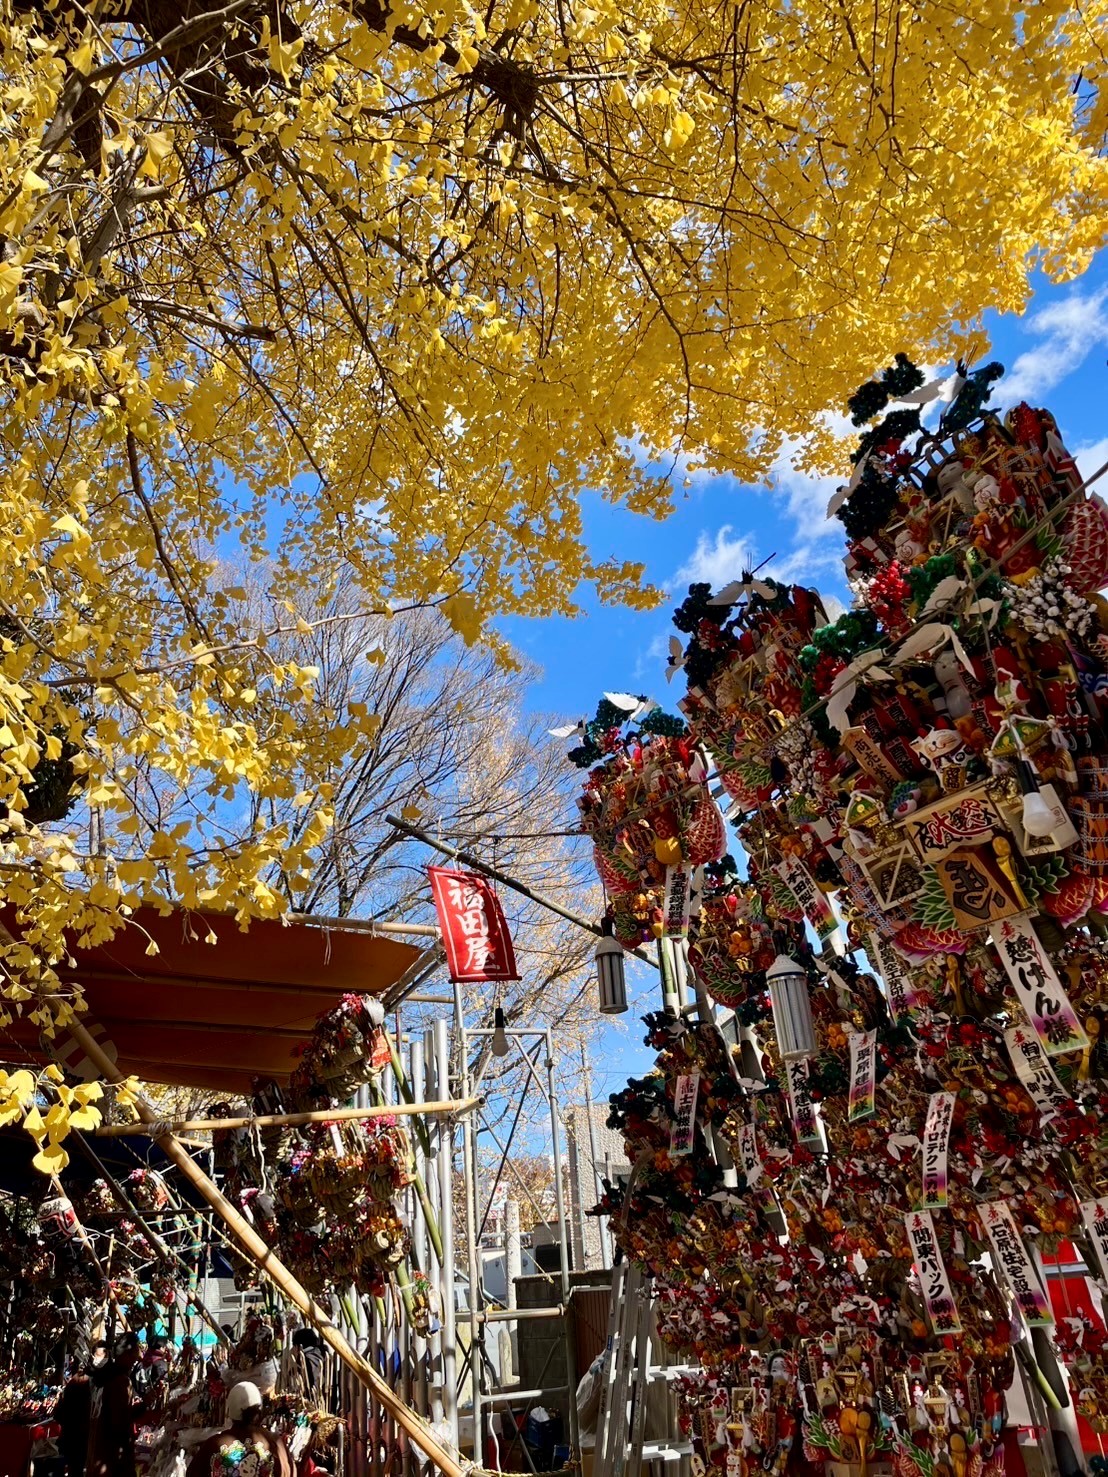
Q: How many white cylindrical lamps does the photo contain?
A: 2